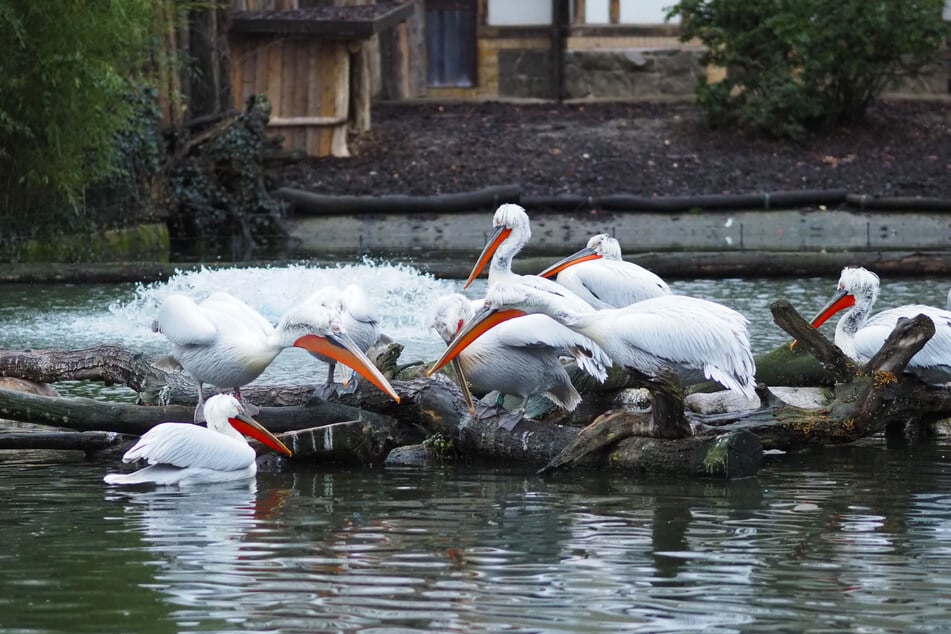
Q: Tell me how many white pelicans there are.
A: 8